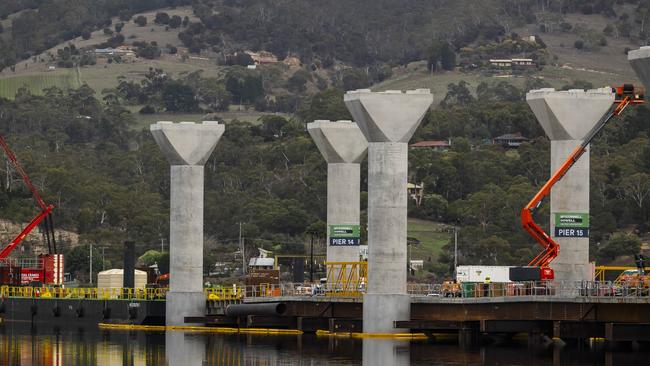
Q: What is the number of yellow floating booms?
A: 2